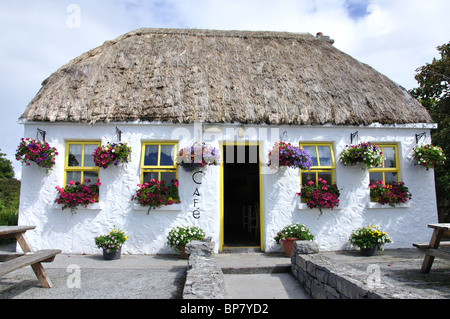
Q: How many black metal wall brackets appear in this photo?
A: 6